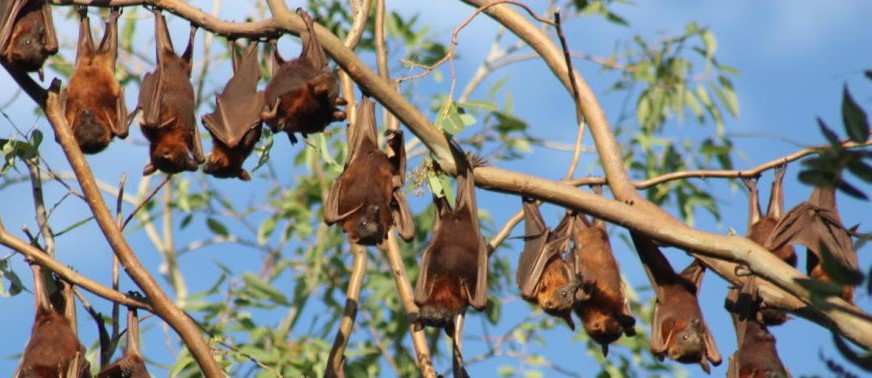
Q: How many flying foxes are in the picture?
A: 15